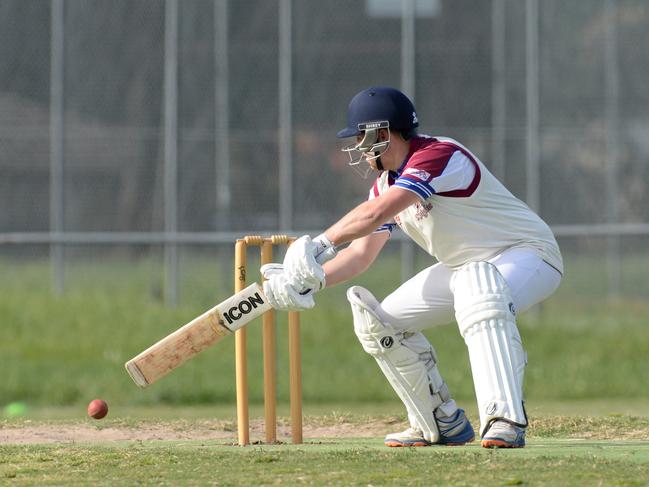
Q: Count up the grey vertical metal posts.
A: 8